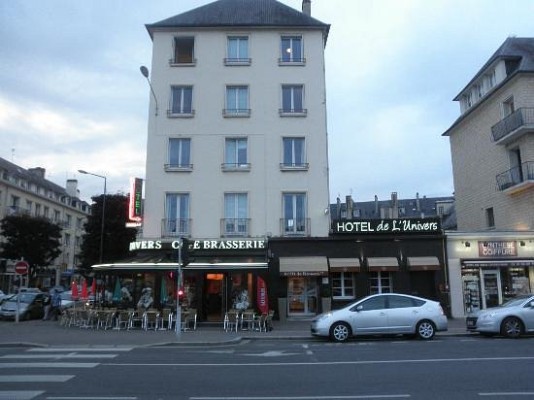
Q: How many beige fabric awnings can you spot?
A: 4